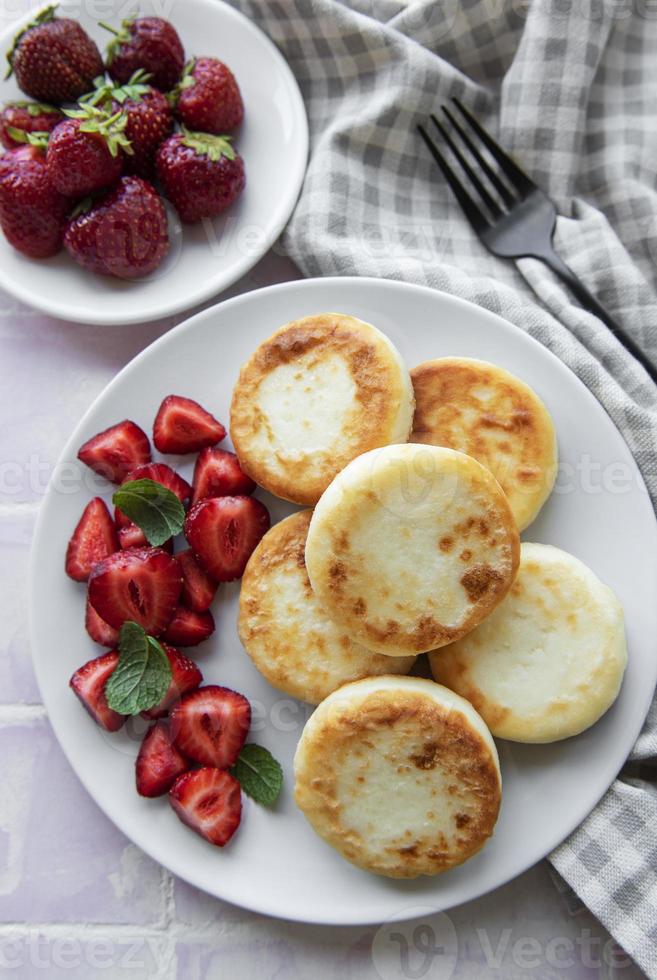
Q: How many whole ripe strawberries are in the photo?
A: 9